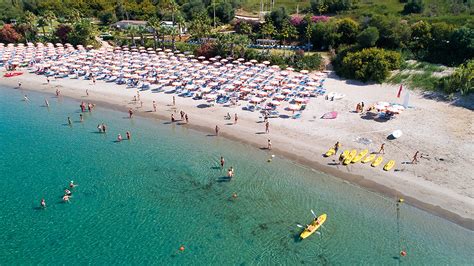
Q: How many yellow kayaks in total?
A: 8